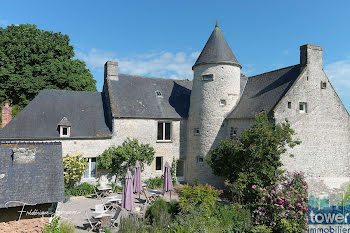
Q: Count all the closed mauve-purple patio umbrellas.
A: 3